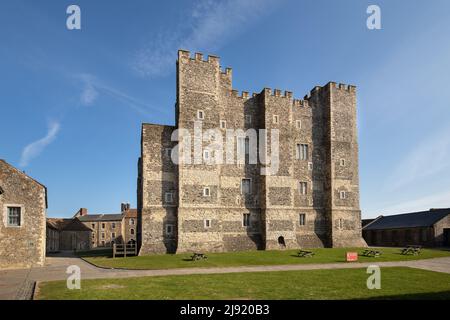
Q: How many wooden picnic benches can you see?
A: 4